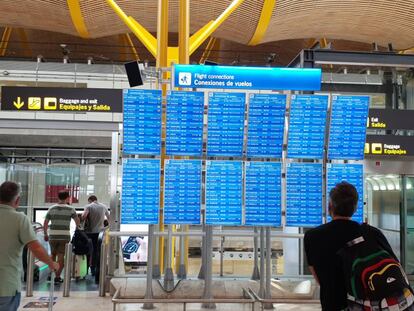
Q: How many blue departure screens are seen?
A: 12